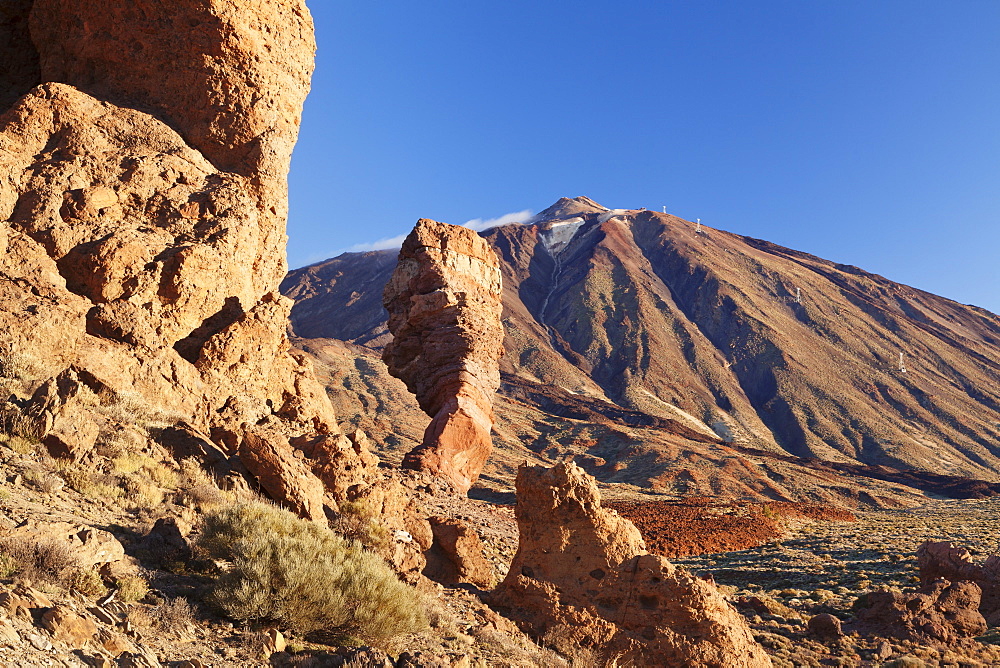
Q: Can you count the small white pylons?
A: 4